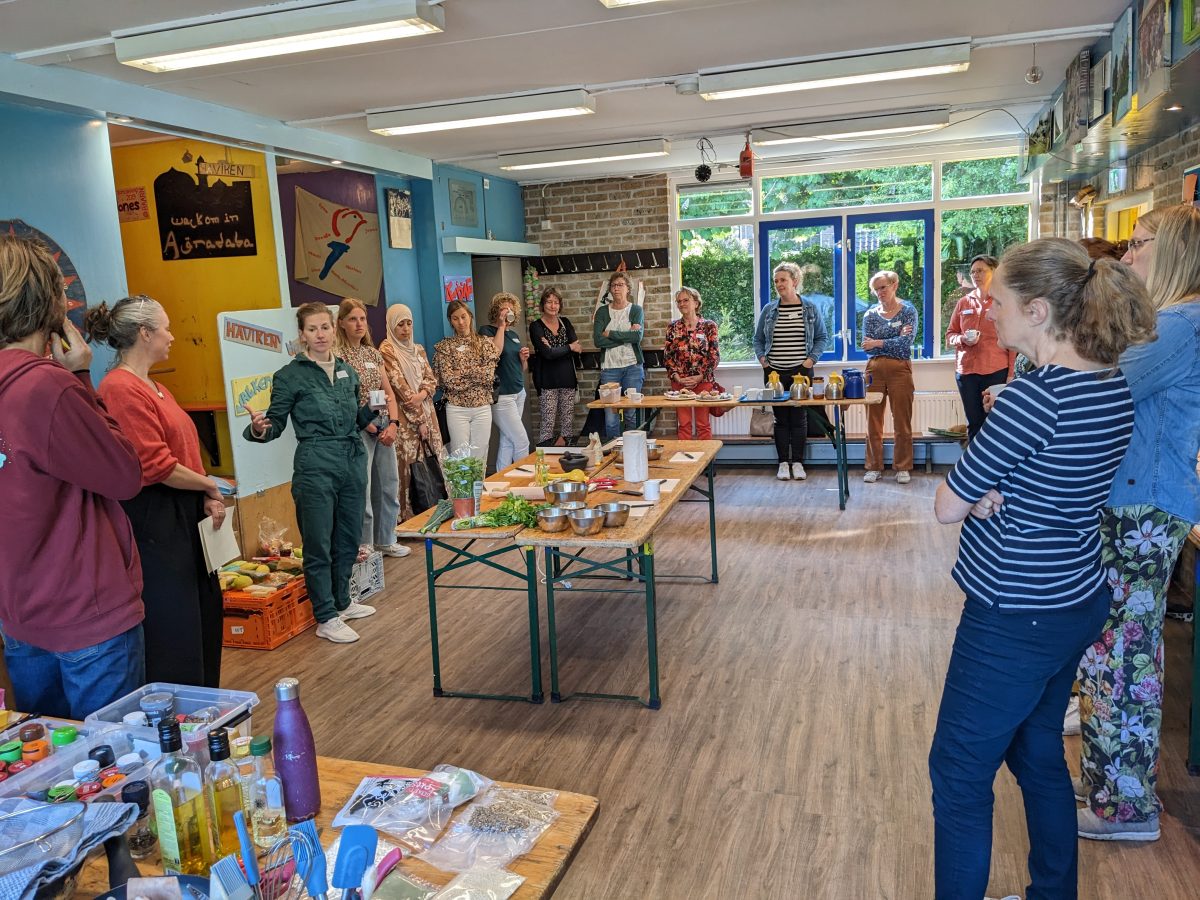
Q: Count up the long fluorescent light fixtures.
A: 6